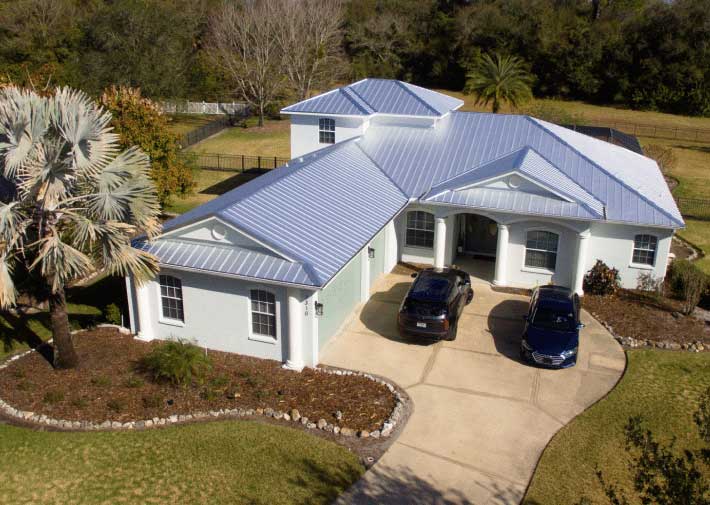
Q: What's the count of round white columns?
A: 5